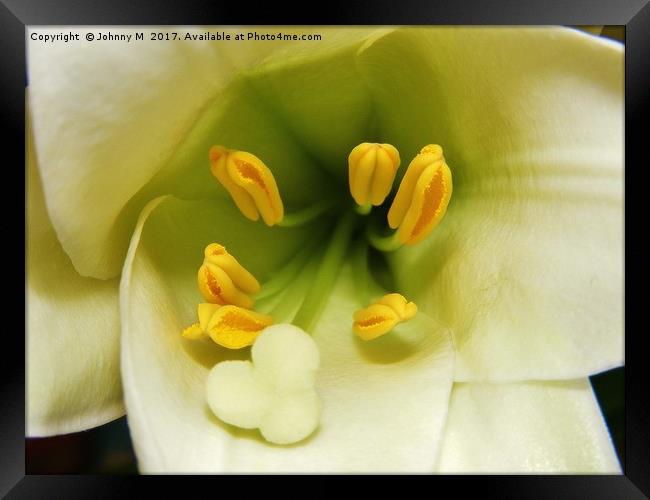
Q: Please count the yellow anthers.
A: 6